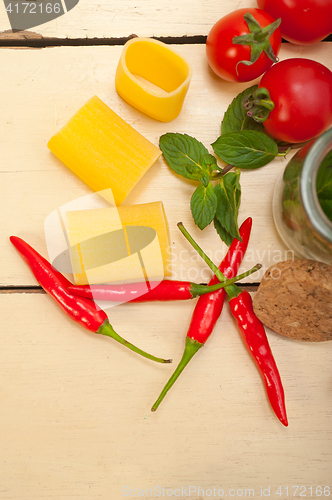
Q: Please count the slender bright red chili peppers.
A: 4